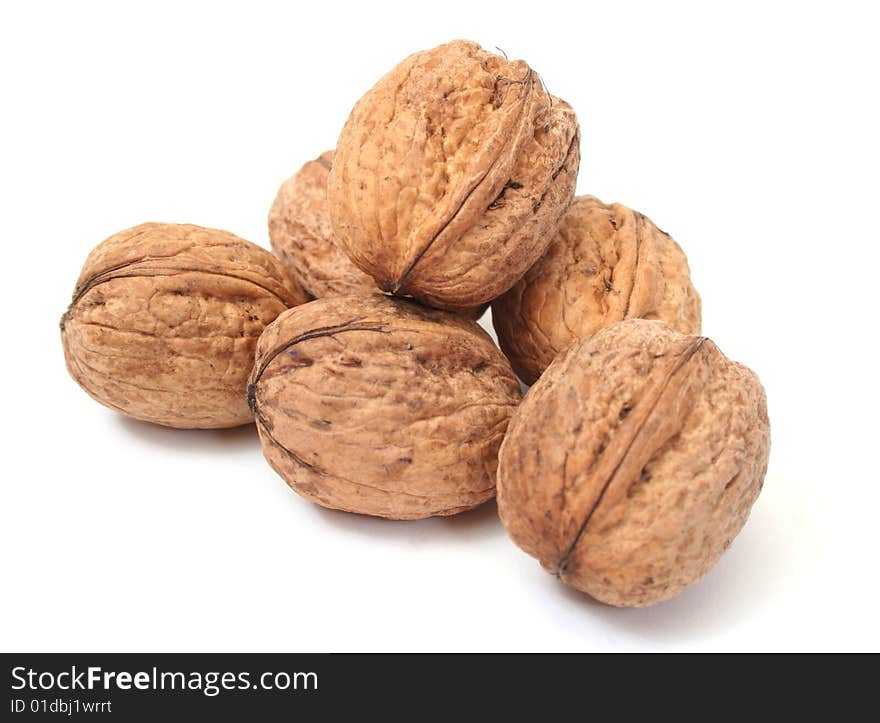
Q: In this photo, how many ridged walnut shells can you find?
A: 6